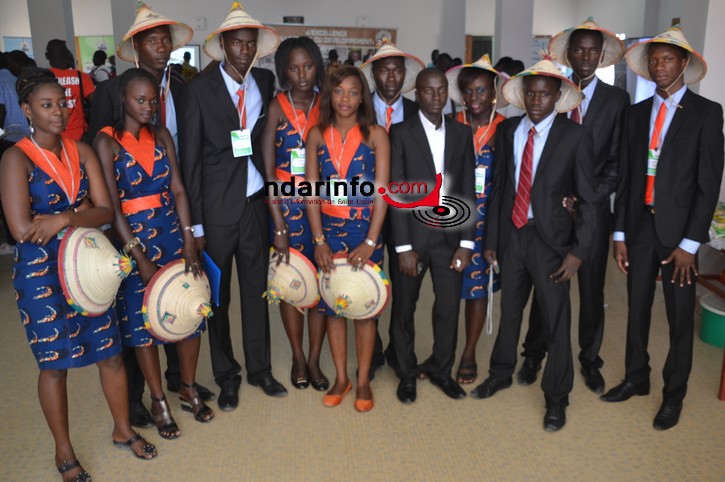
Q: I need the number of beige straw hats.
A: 11